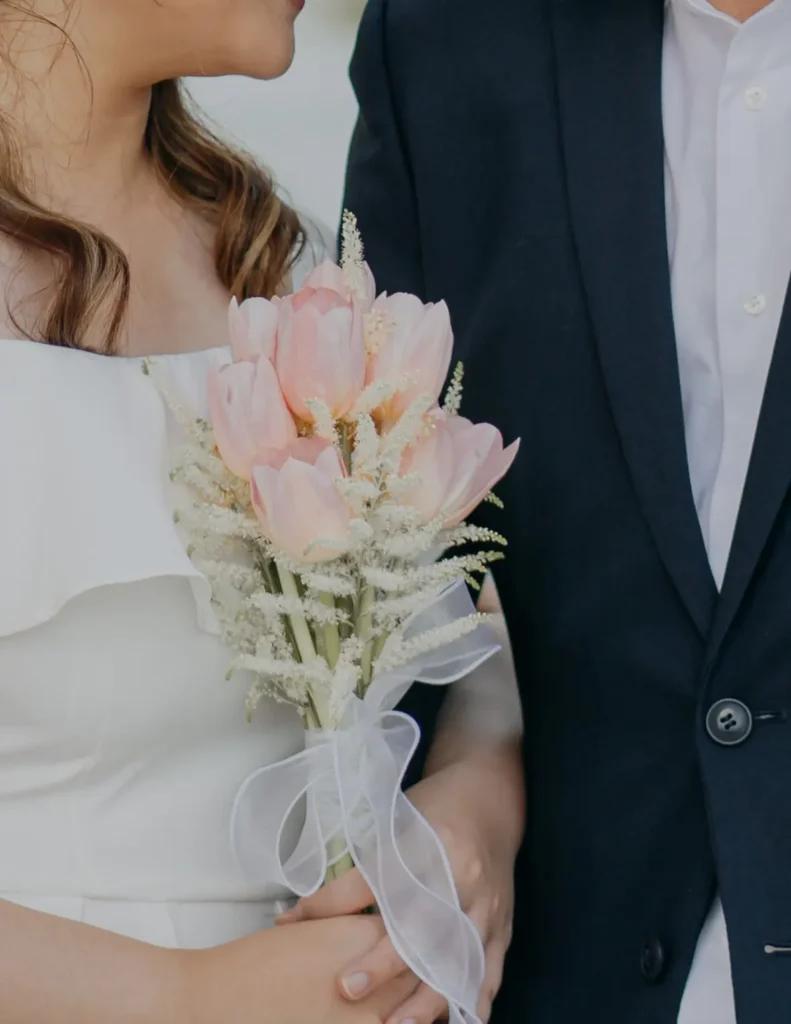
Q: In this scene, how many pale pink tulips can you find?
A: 7